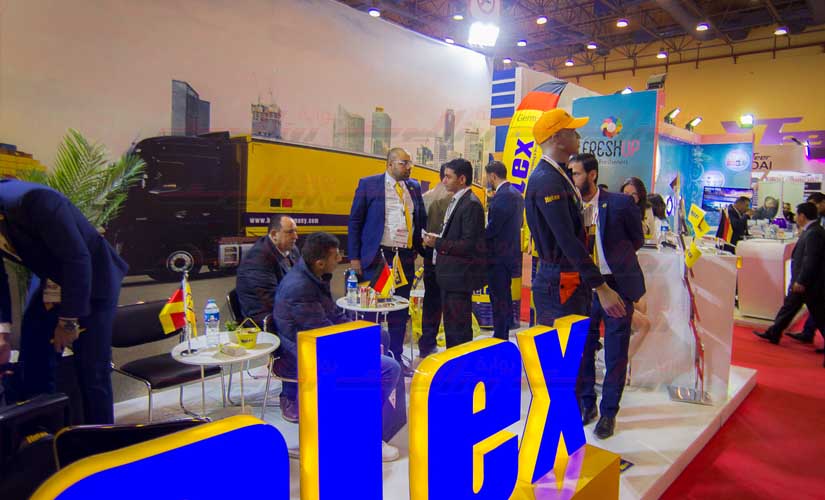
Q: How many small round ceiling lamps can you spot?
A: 12